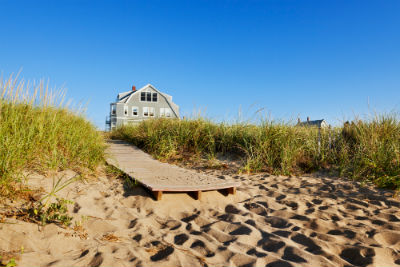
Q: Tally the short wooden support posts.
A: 3